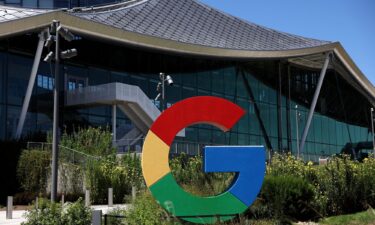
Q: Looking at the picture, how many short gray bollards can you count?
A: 6